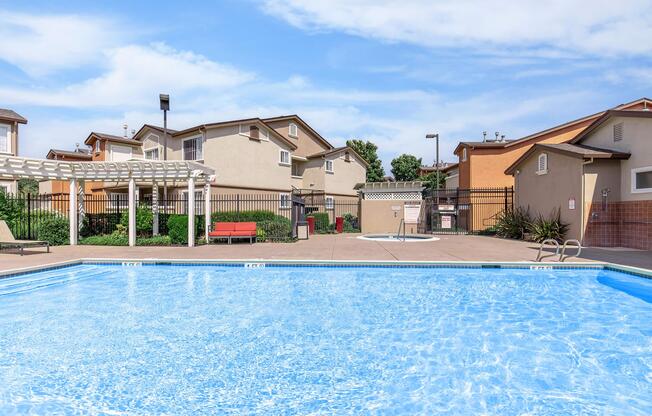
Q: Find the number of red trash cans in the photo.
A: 2